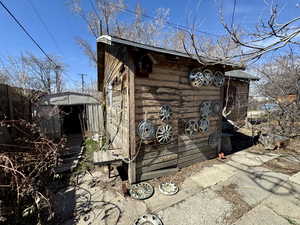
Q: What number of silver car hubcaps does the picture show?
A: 13